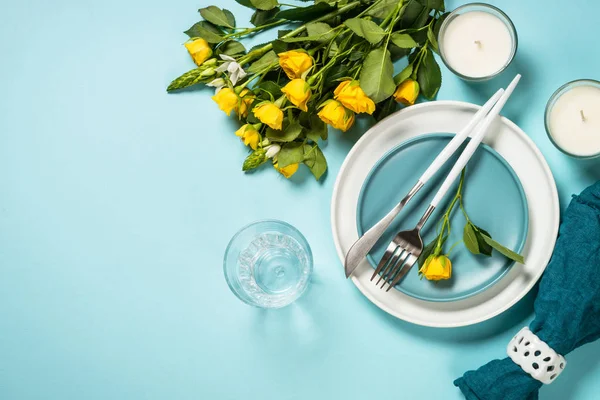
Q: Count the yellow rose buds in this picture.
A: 12